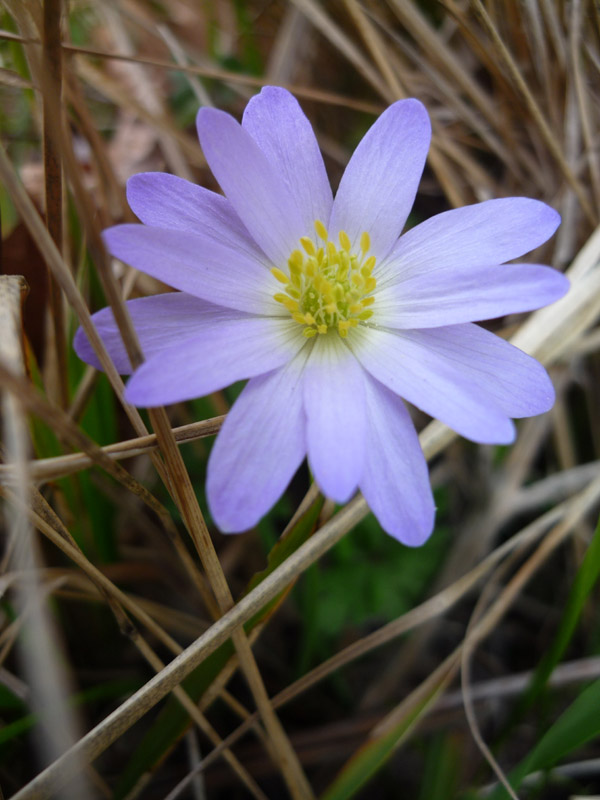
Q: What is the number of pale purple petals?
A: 14